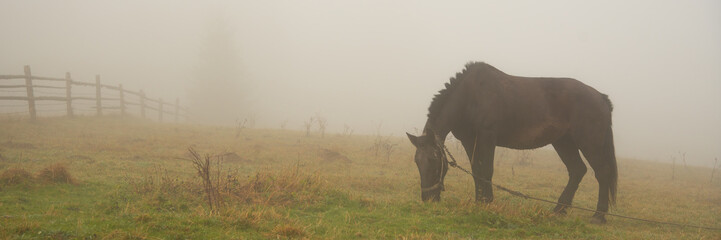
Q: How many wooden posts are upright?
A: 7